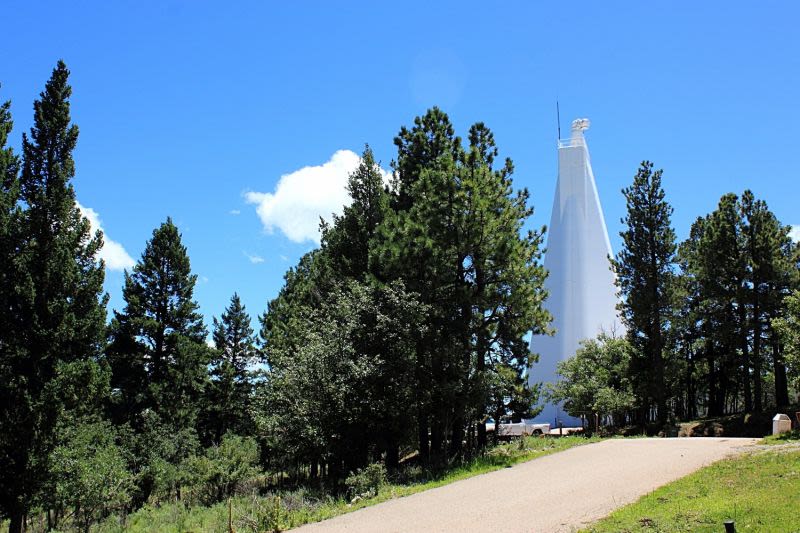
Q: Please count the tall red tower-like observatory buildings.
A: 0